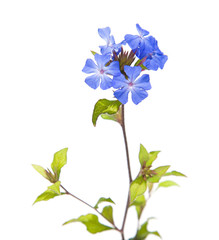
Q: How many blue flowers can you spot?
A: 5